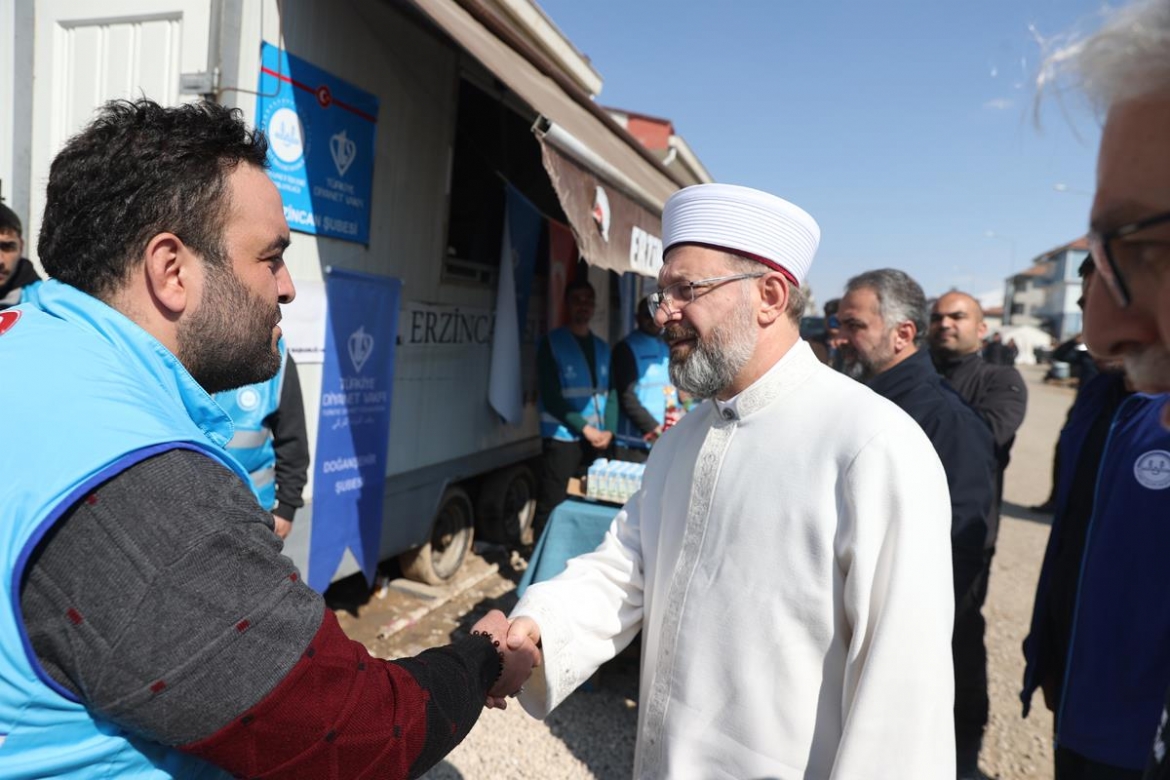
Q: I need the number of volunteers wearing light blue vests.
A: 5